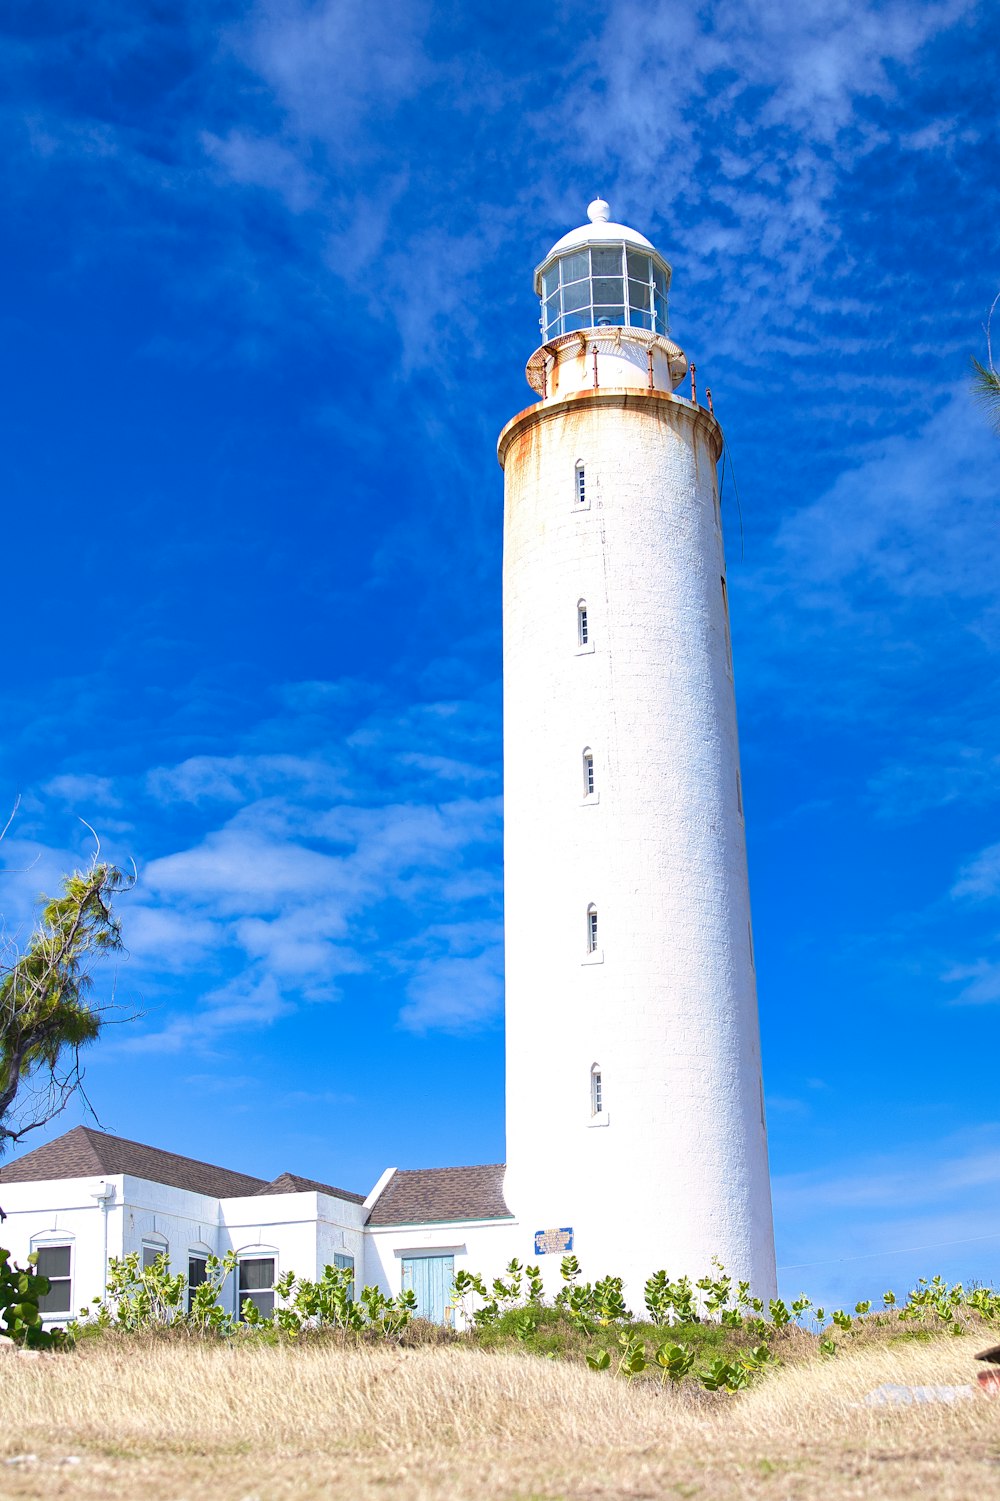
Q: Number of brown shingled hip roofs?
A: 2